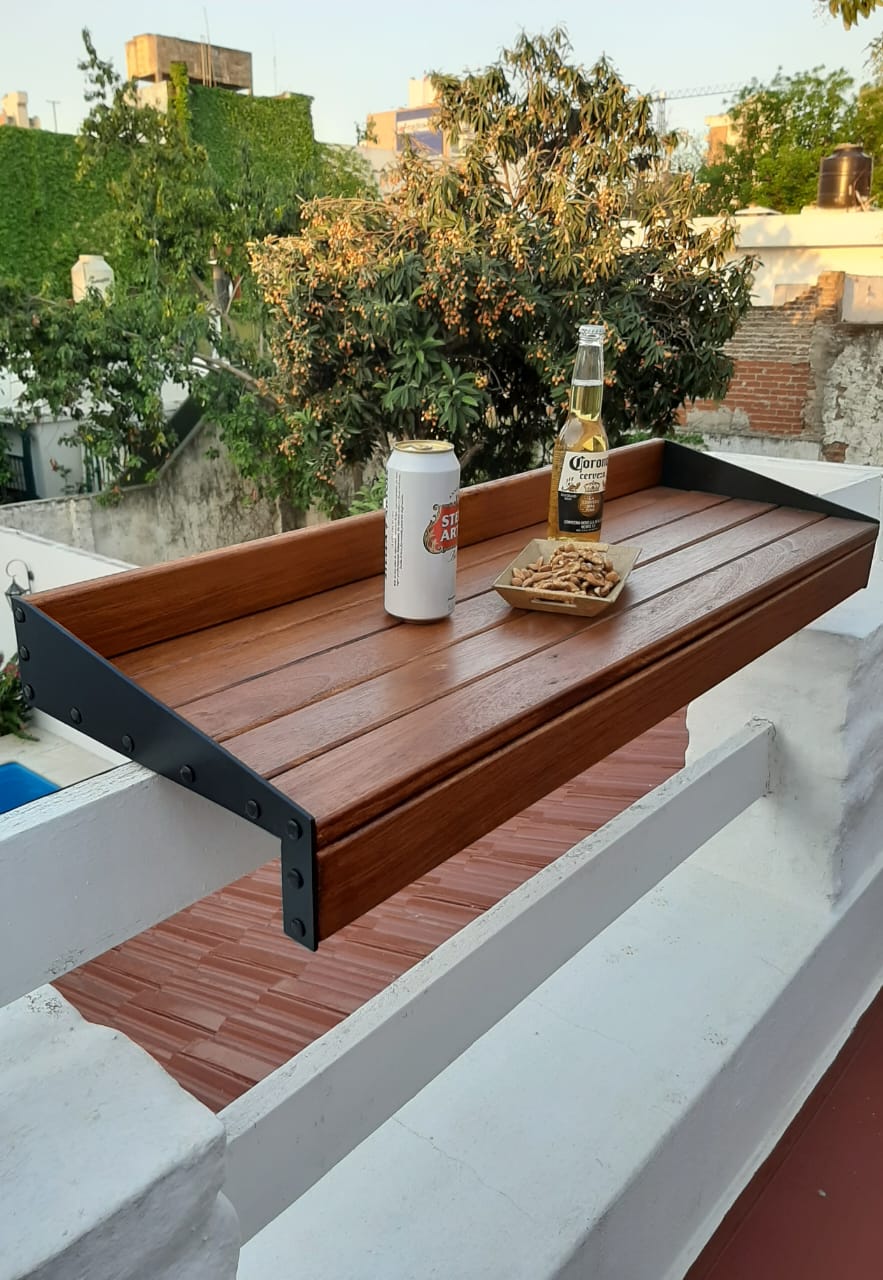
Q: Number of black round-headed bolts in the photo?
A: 10